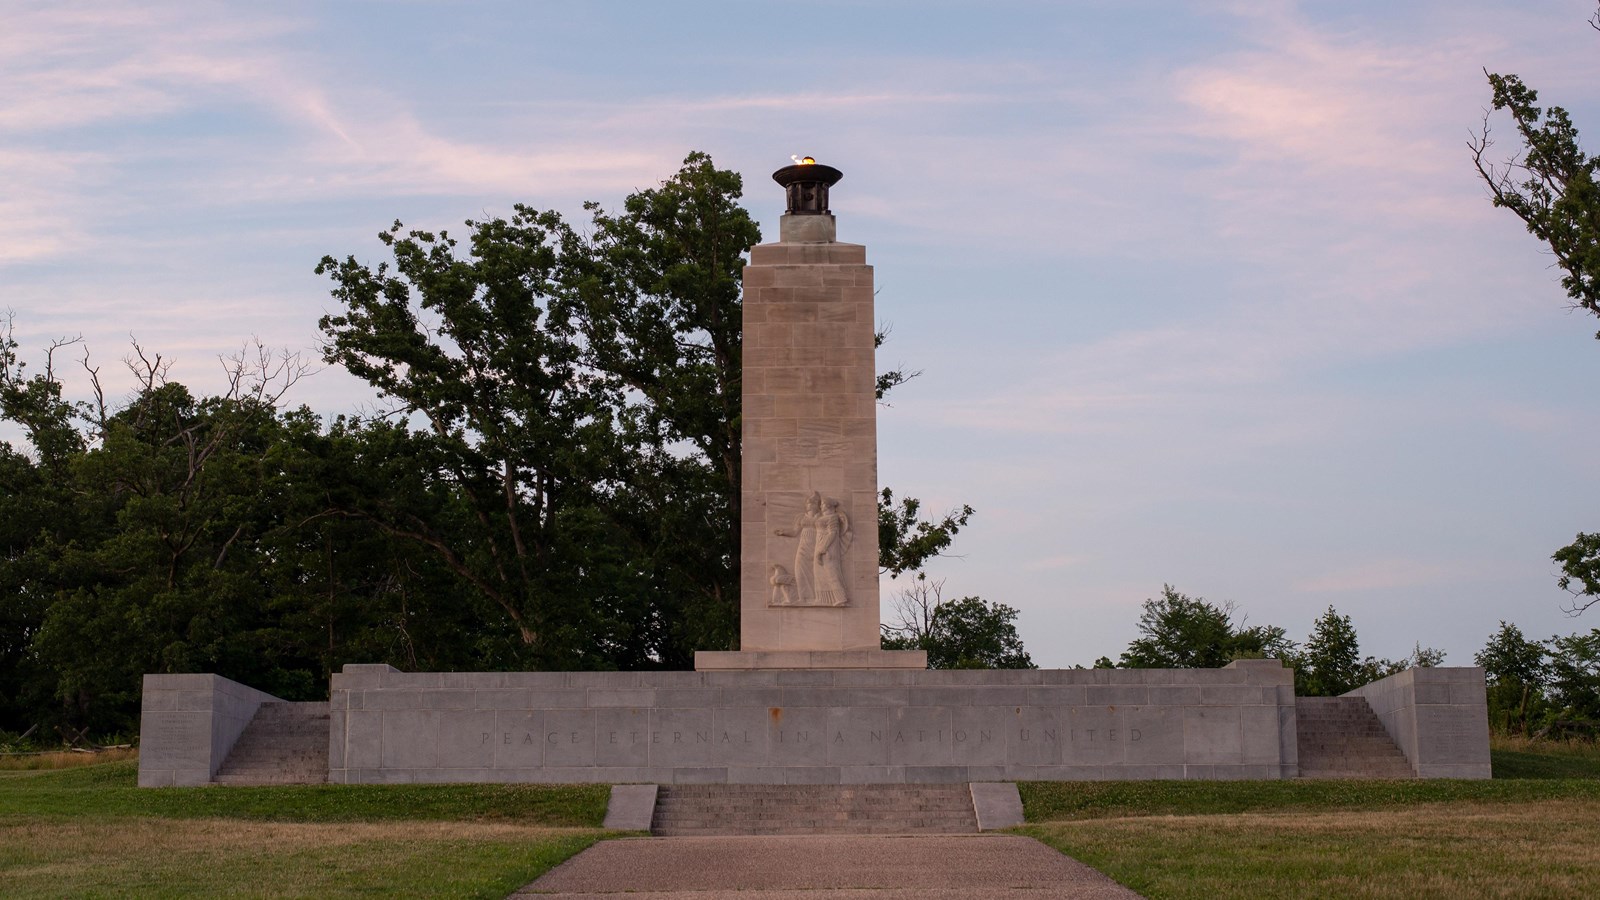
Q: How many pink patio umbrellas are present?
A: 0